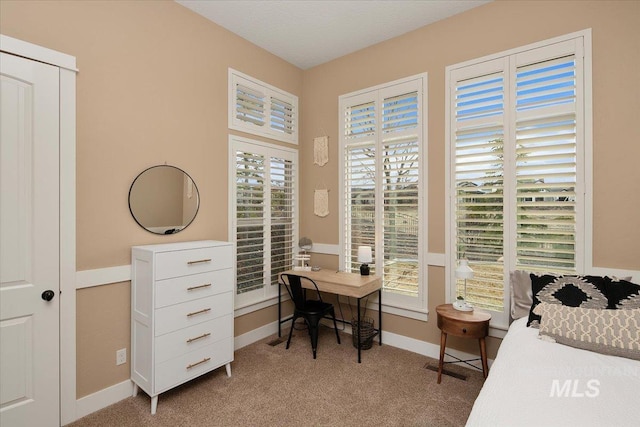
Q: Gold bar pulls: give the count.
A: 5